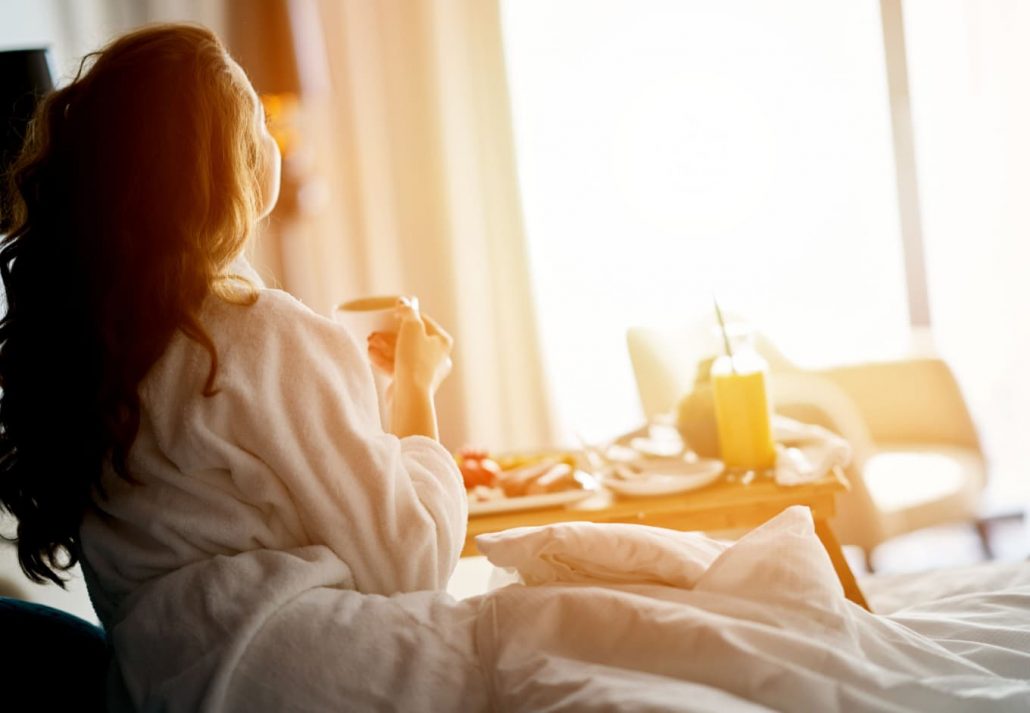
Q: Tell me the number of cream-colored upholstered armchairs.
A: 1